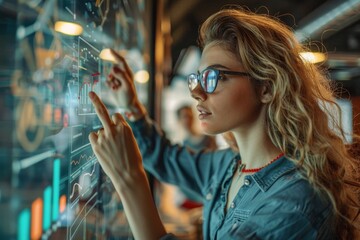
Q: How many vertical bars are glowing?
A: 5